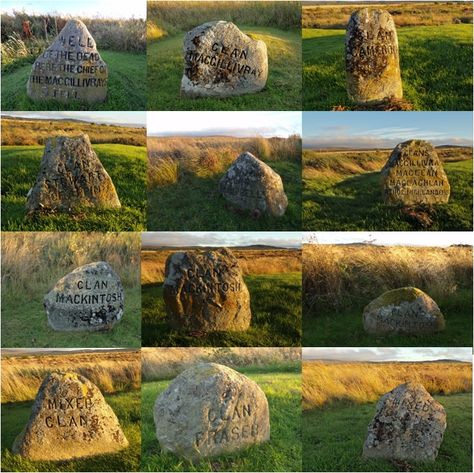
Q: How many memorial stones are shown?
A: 12